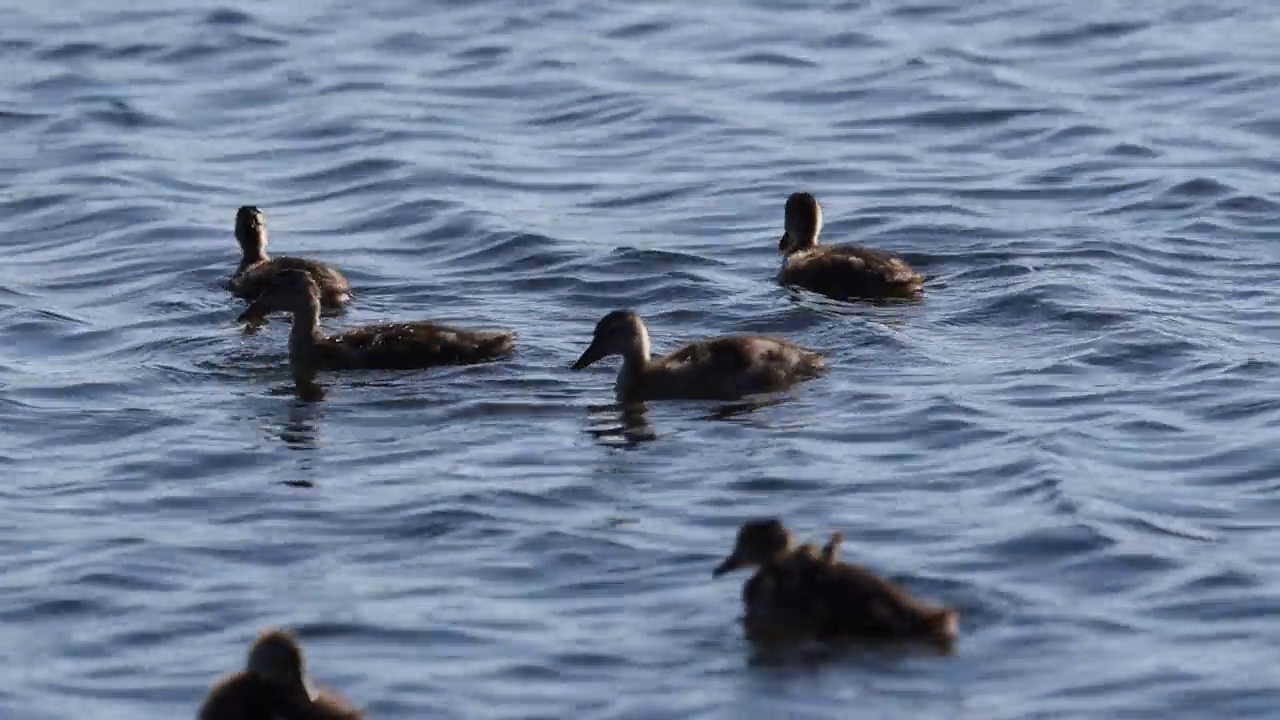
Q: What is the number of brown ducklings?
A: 6